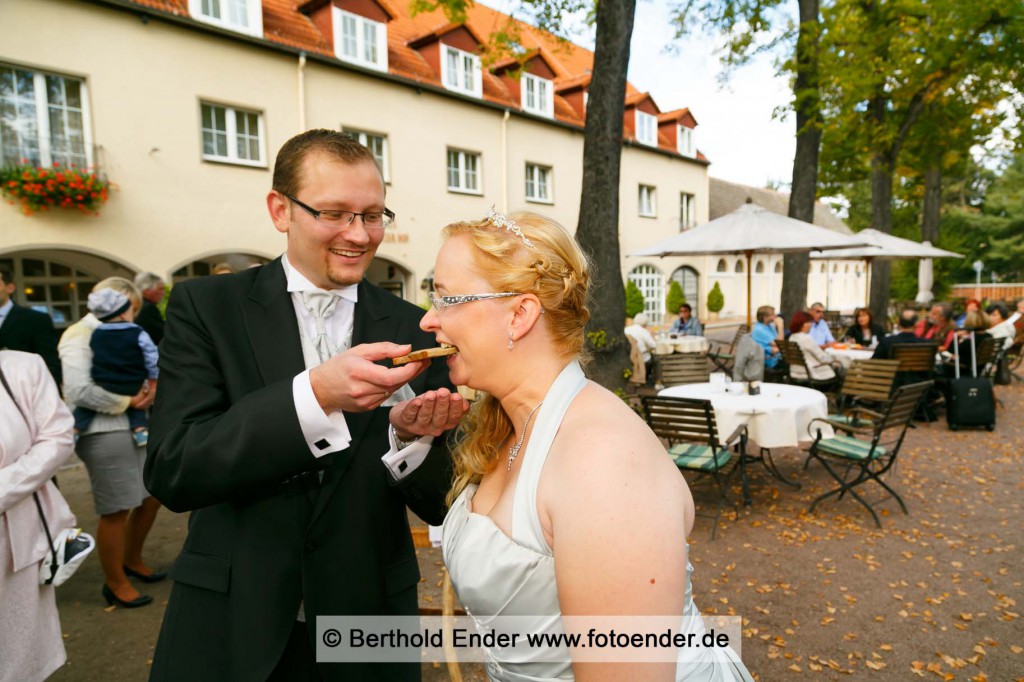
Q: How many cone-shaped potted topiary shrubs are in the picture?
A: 3